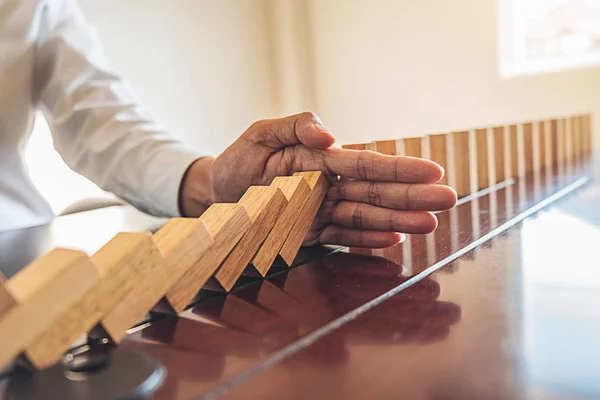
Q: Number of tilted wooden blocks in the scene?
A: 8